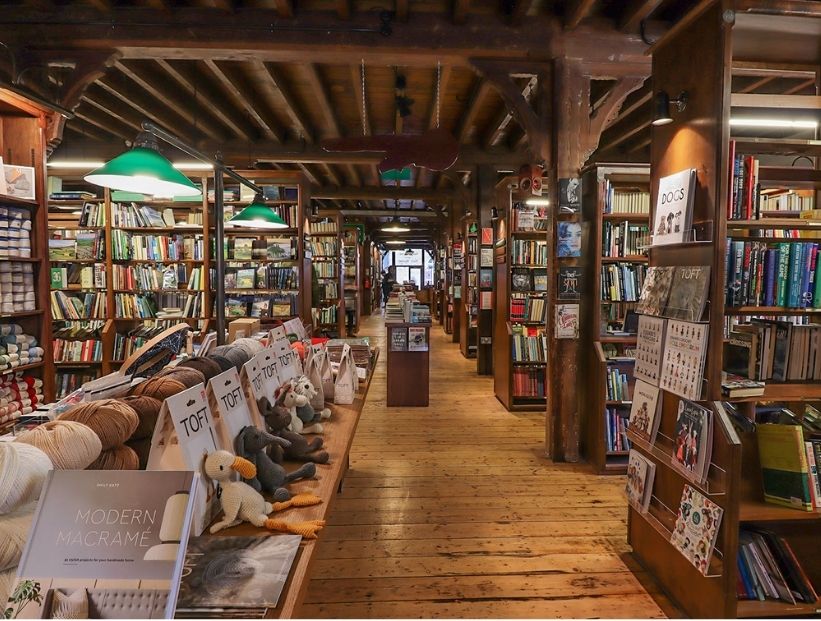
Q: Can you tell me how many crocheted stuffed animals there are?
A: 5